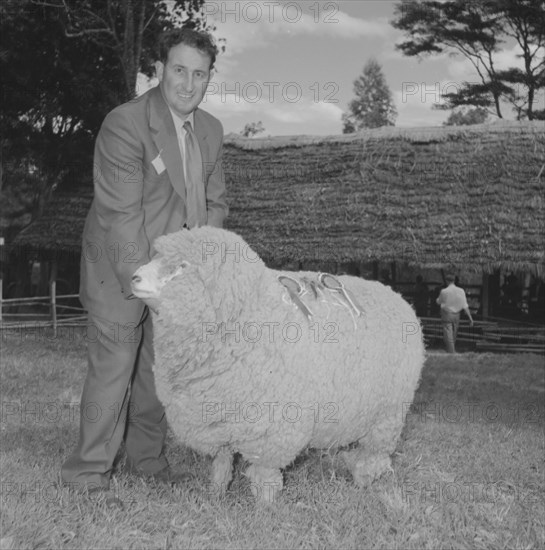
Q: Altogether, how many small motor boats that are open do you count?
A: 0